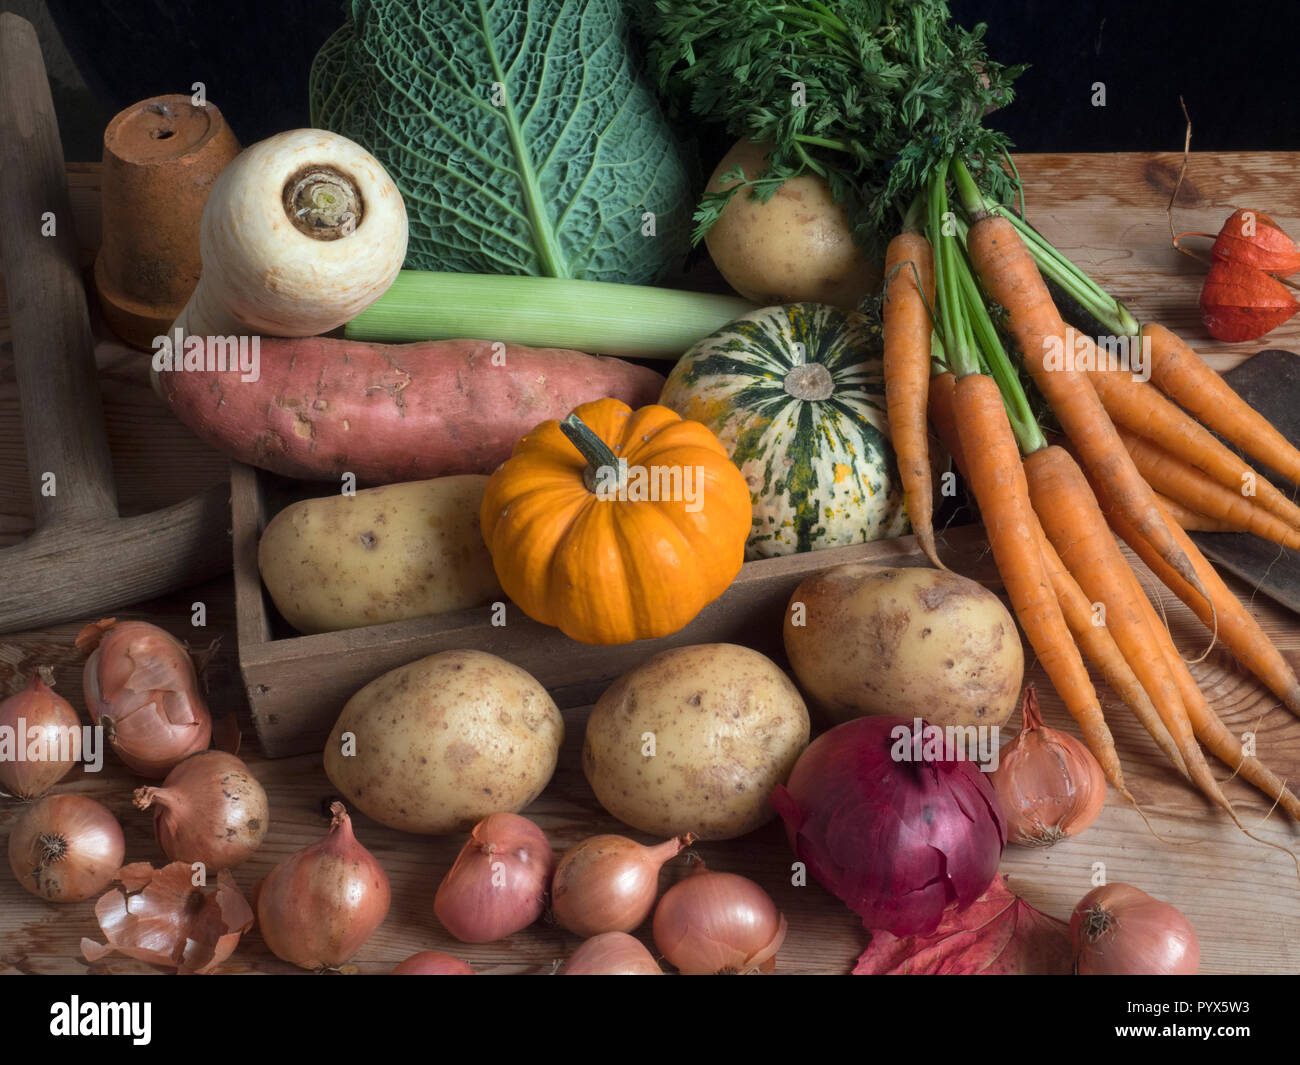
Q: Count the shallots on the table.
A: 12